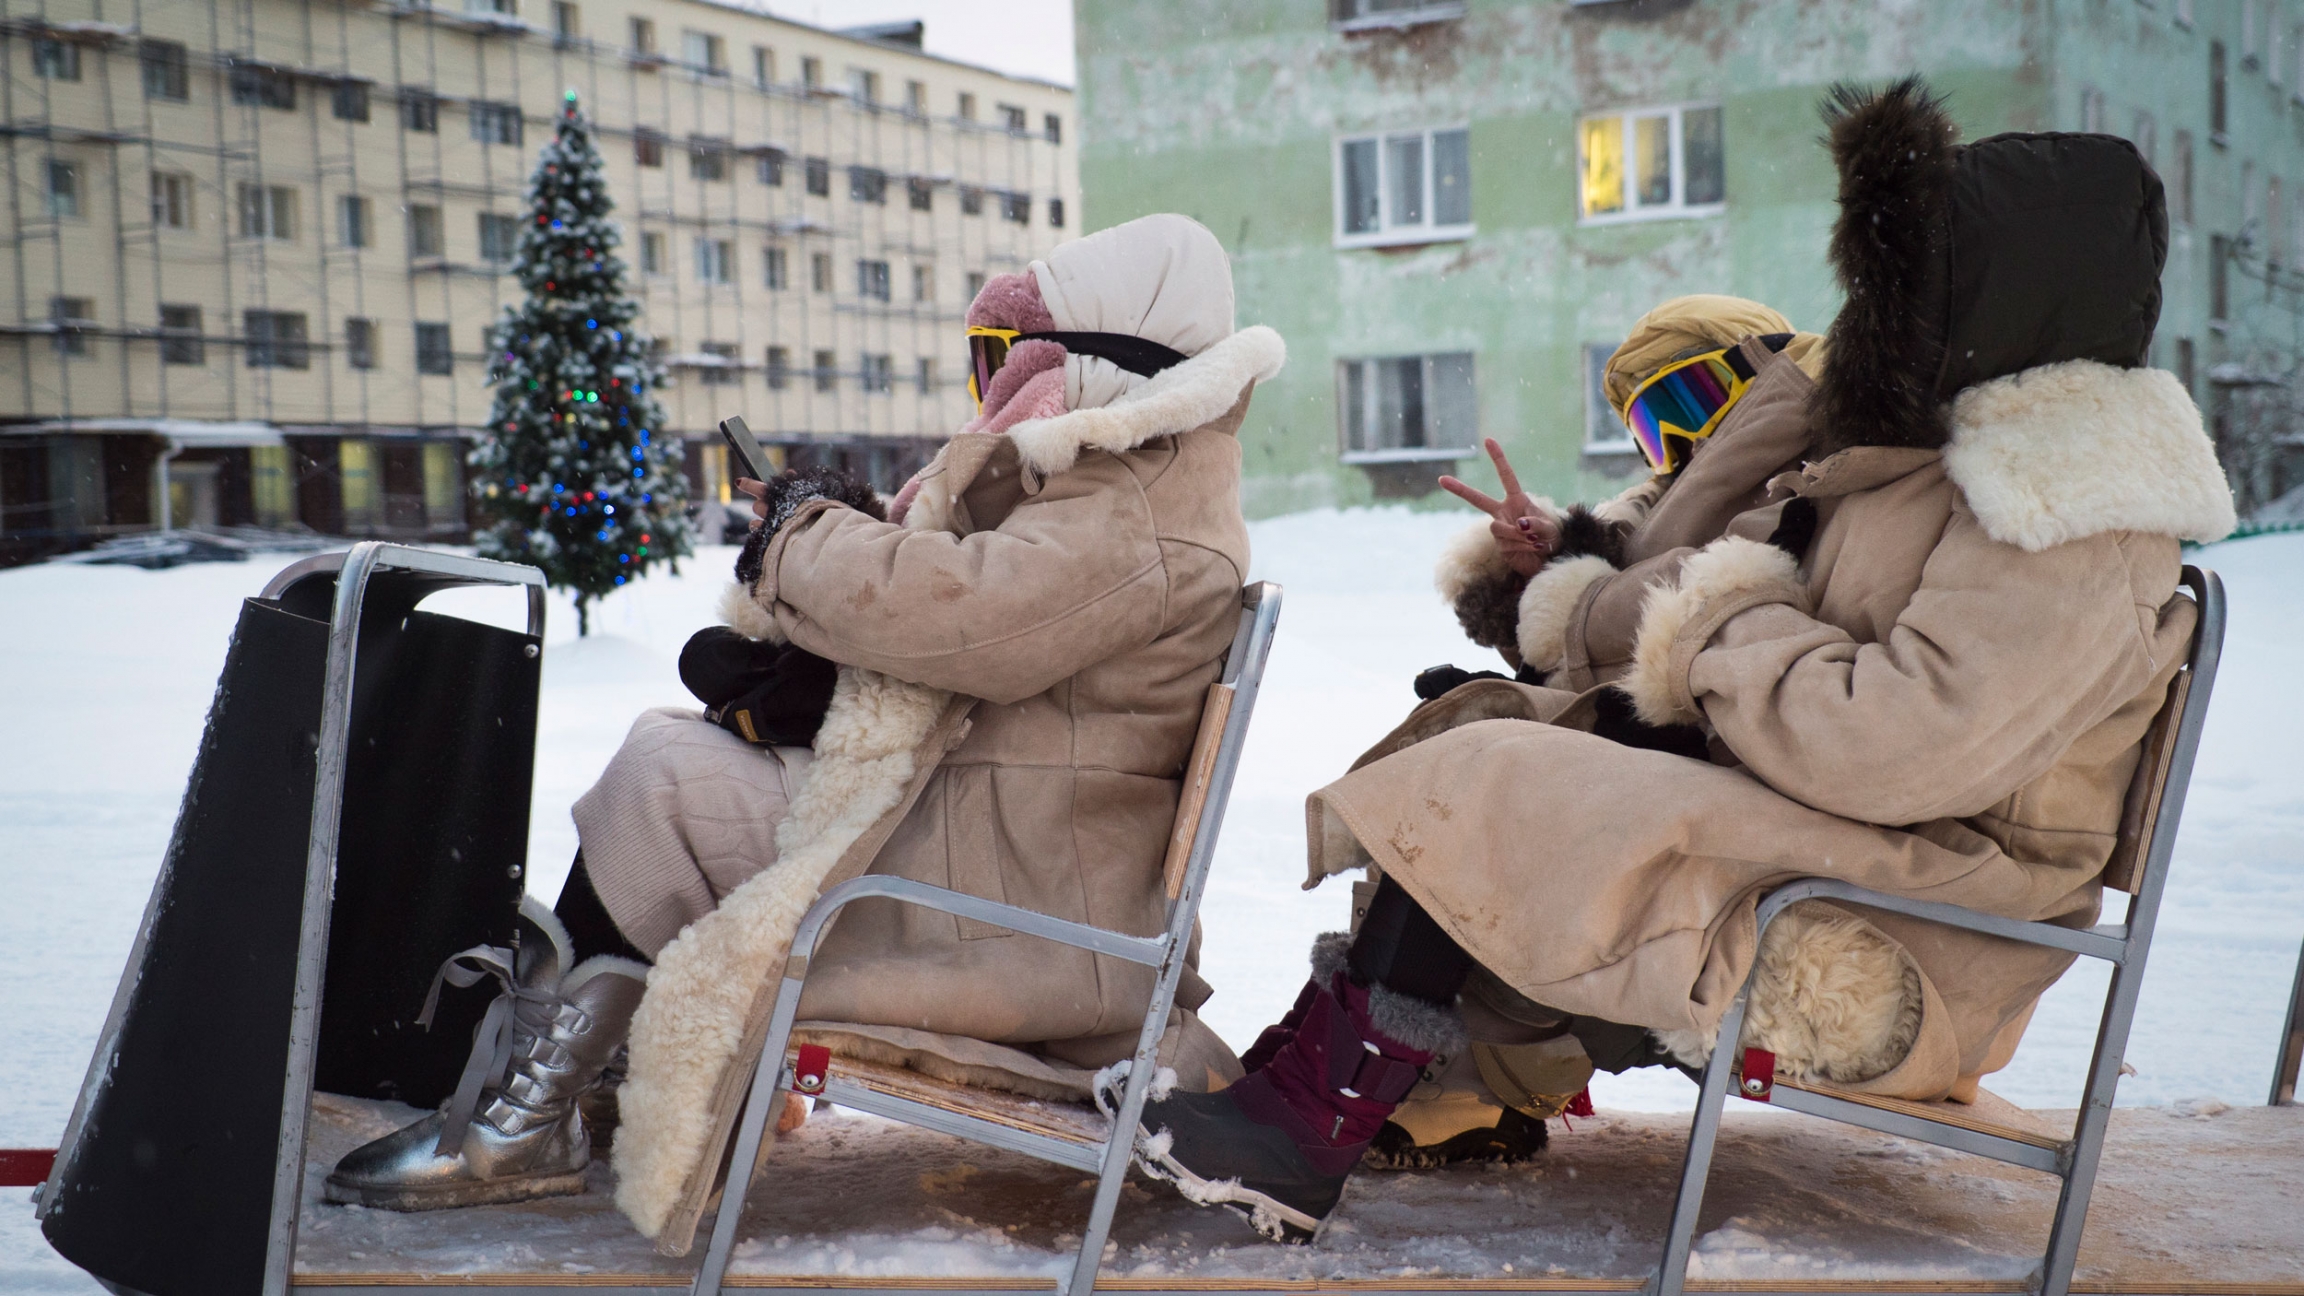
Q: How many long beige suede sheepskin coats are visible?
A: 3